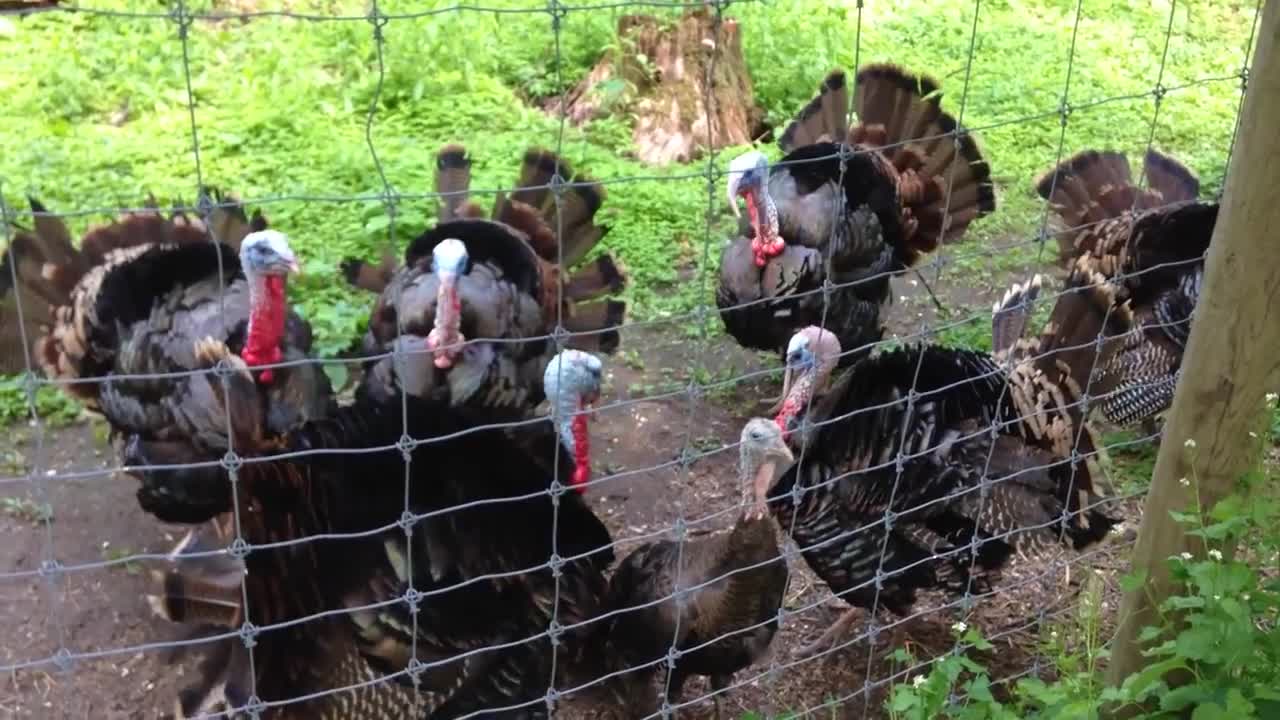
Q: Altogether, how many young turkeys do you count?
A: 1